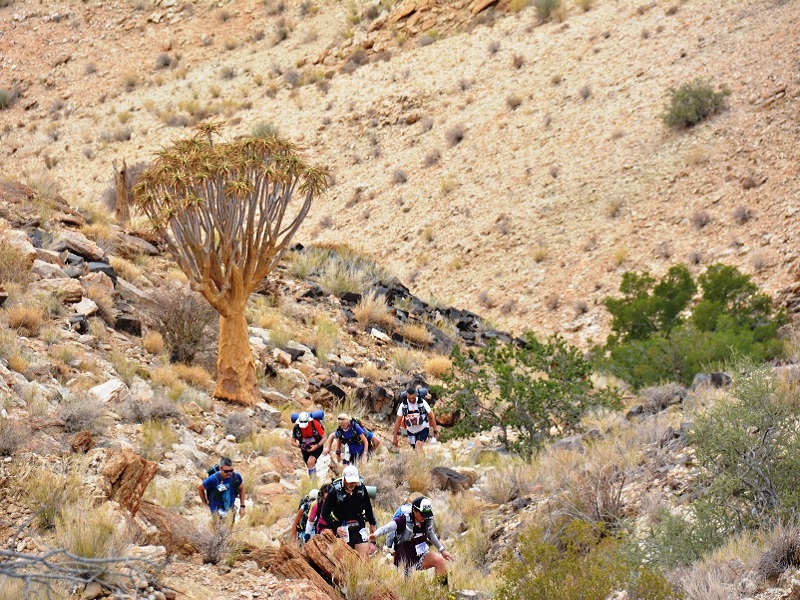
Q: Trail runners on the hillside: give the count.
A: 9